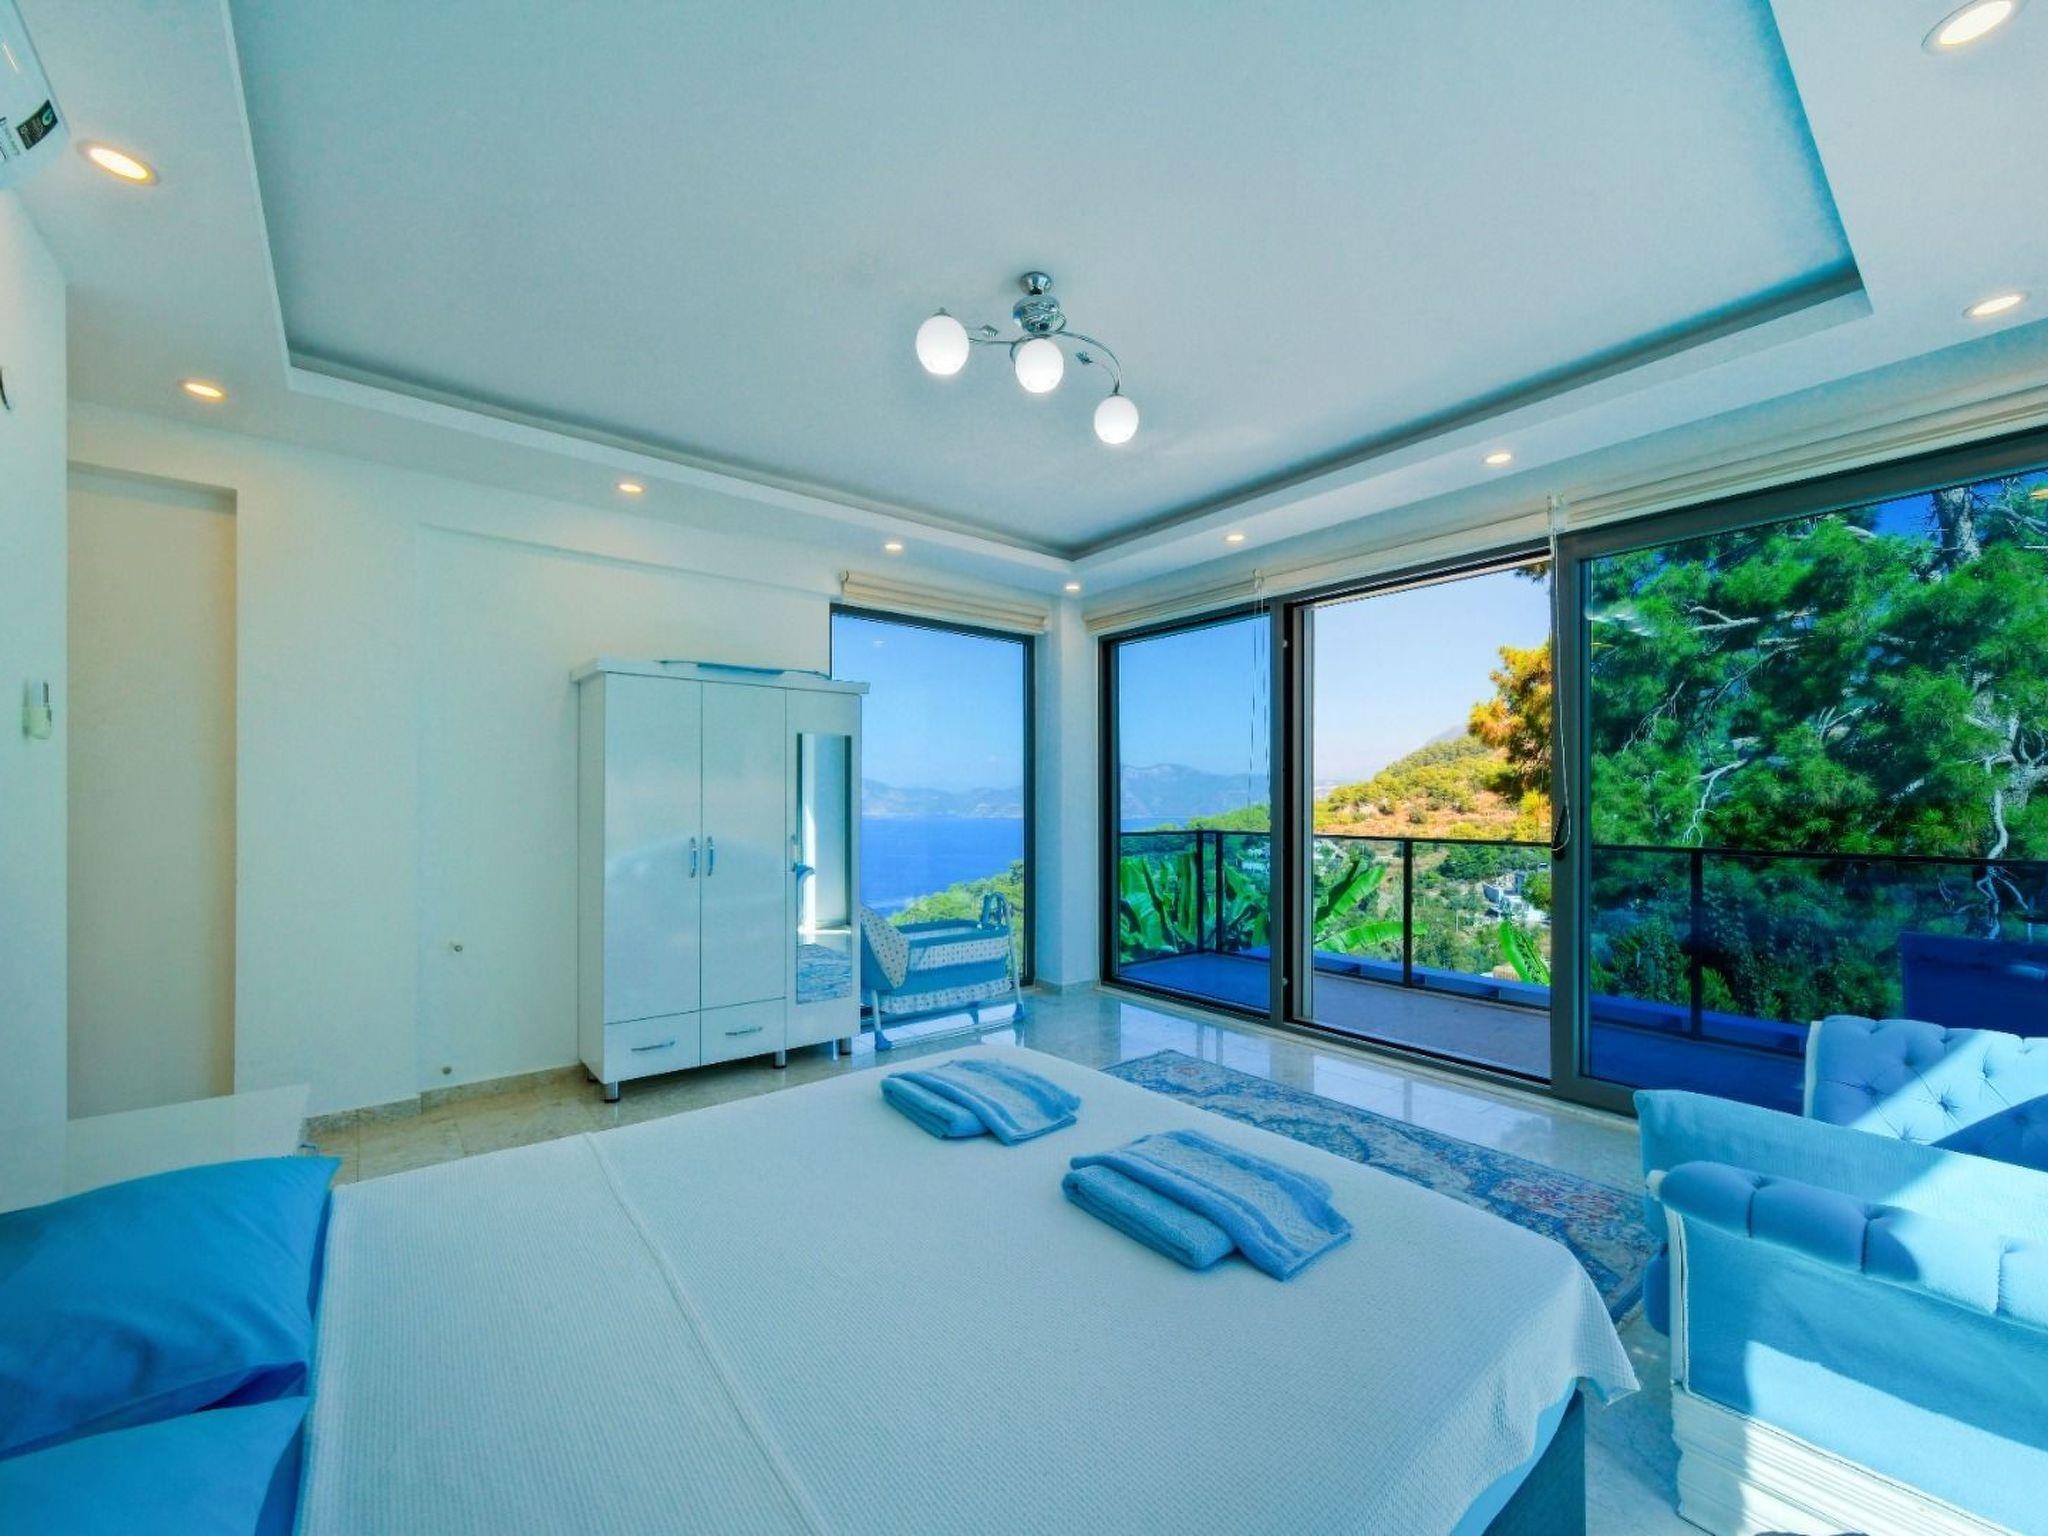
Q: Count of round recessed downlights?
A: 9